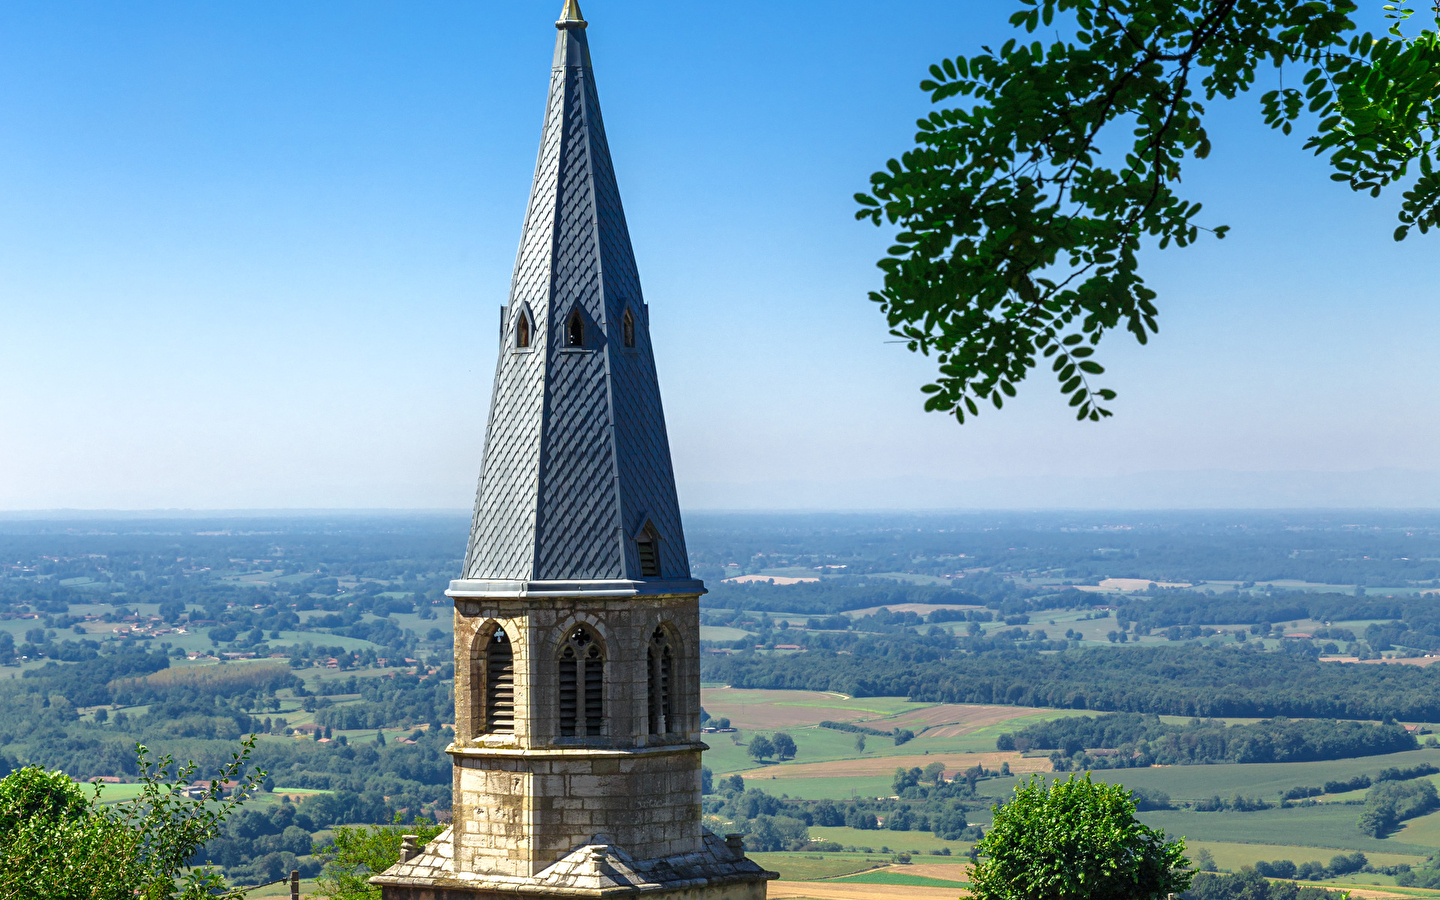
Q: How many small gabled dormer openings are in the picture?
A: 4